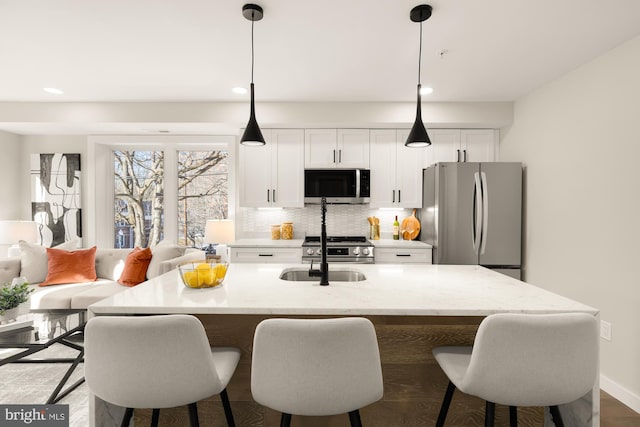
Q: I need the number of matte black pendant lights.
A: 2